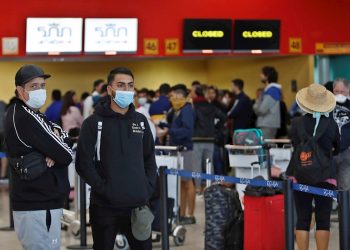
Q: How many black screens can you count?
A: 2